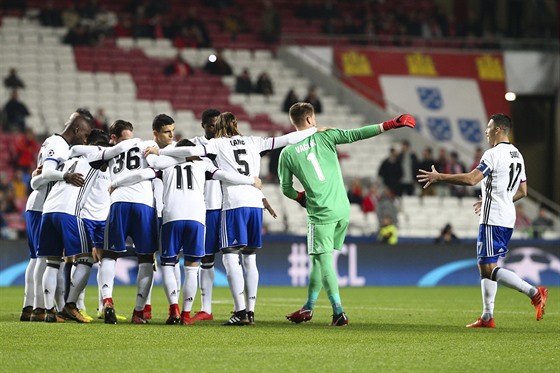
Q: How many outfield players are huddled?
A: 9